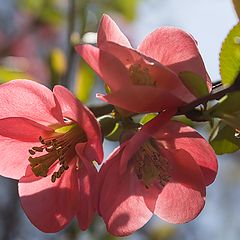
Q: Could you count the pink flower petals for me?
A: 15